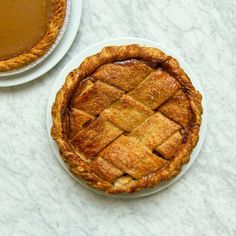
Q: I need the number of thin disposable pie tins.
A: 1